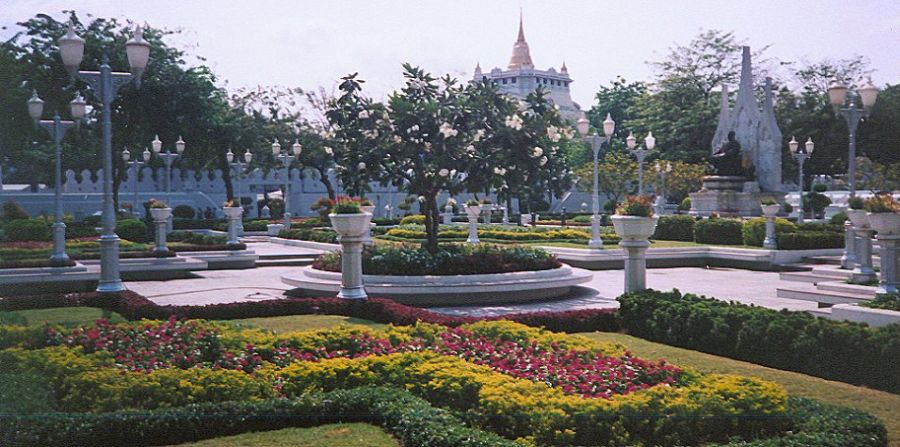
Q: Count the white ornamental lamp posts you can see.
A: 11